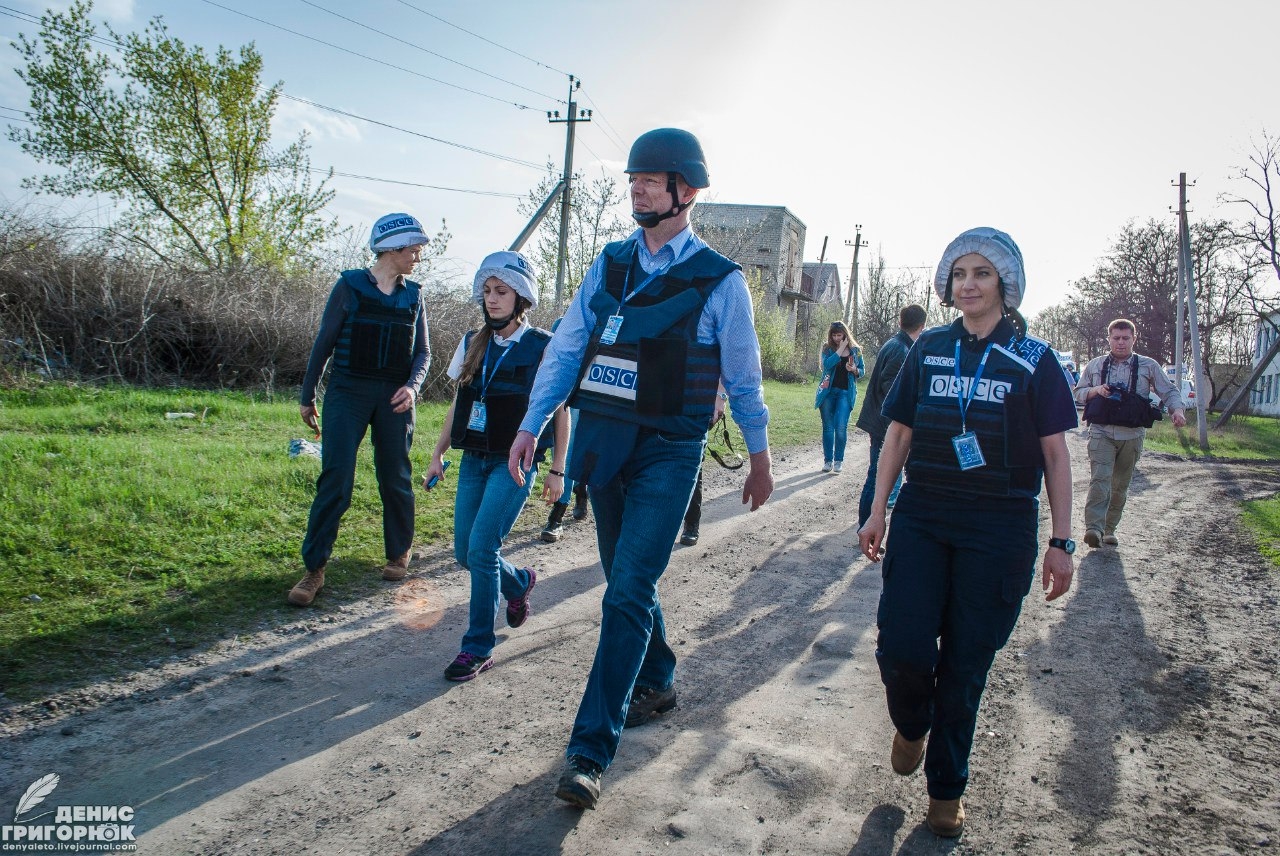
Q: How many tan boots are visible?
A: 4